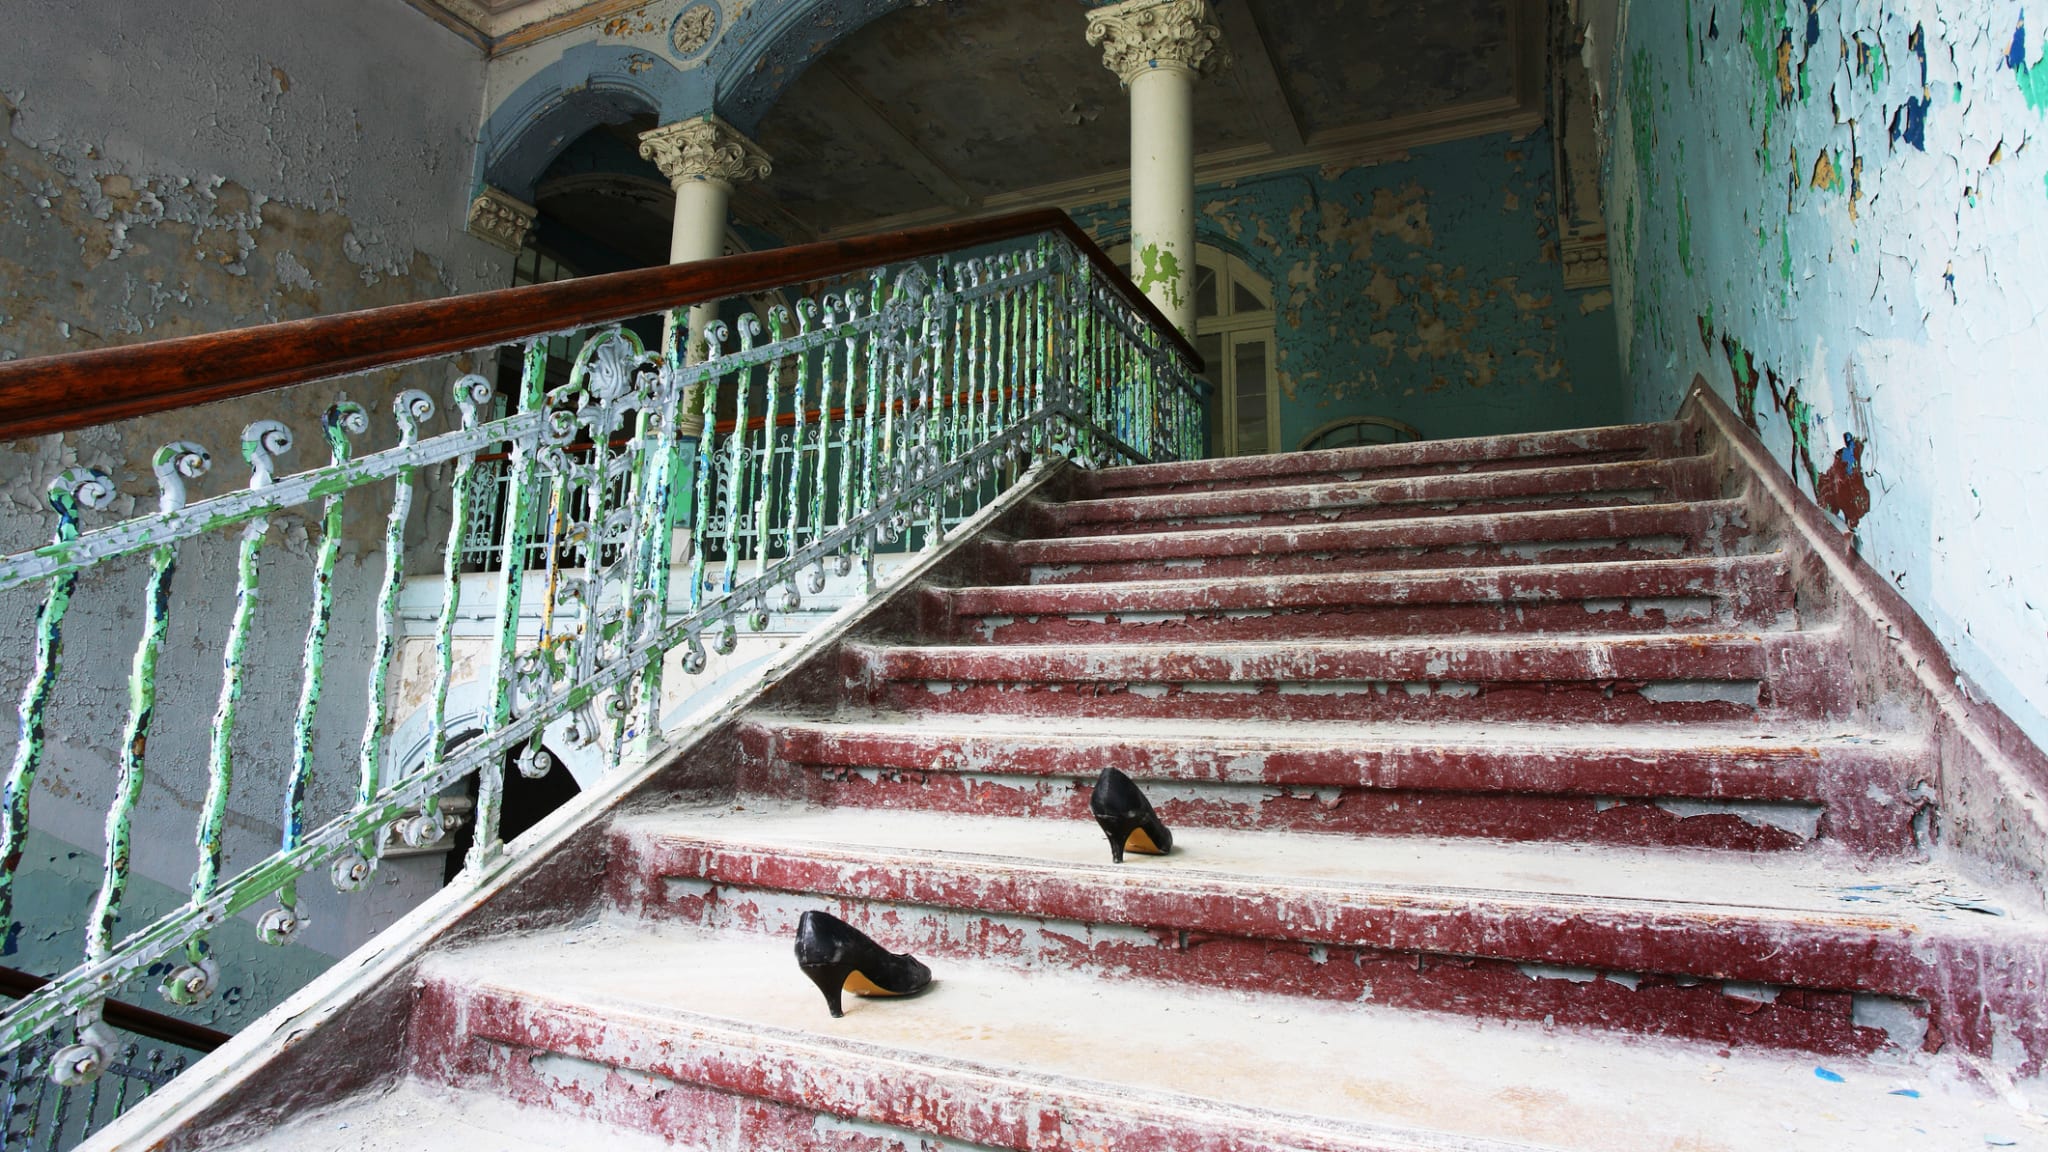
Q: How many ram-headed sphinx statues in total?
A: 0